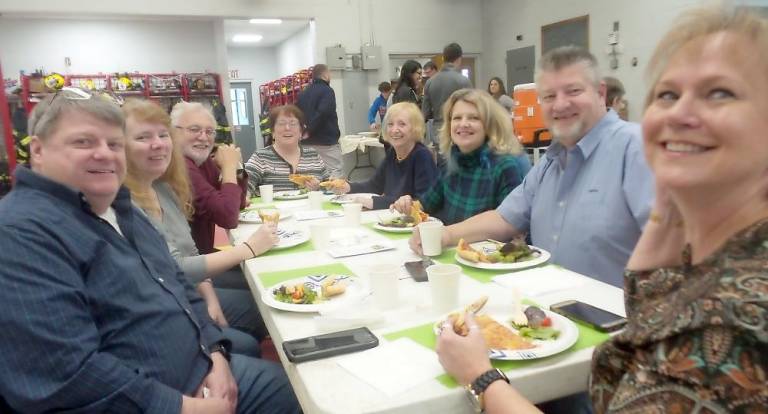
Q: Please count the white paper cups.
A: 7